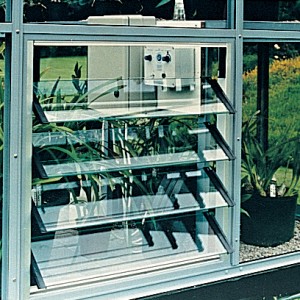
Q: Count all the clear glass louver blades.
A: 4